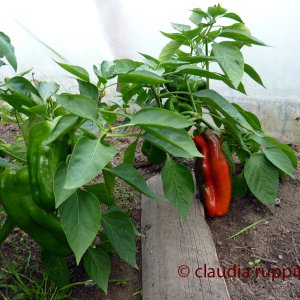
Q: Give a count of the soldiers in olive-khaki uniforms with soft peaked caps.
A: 0